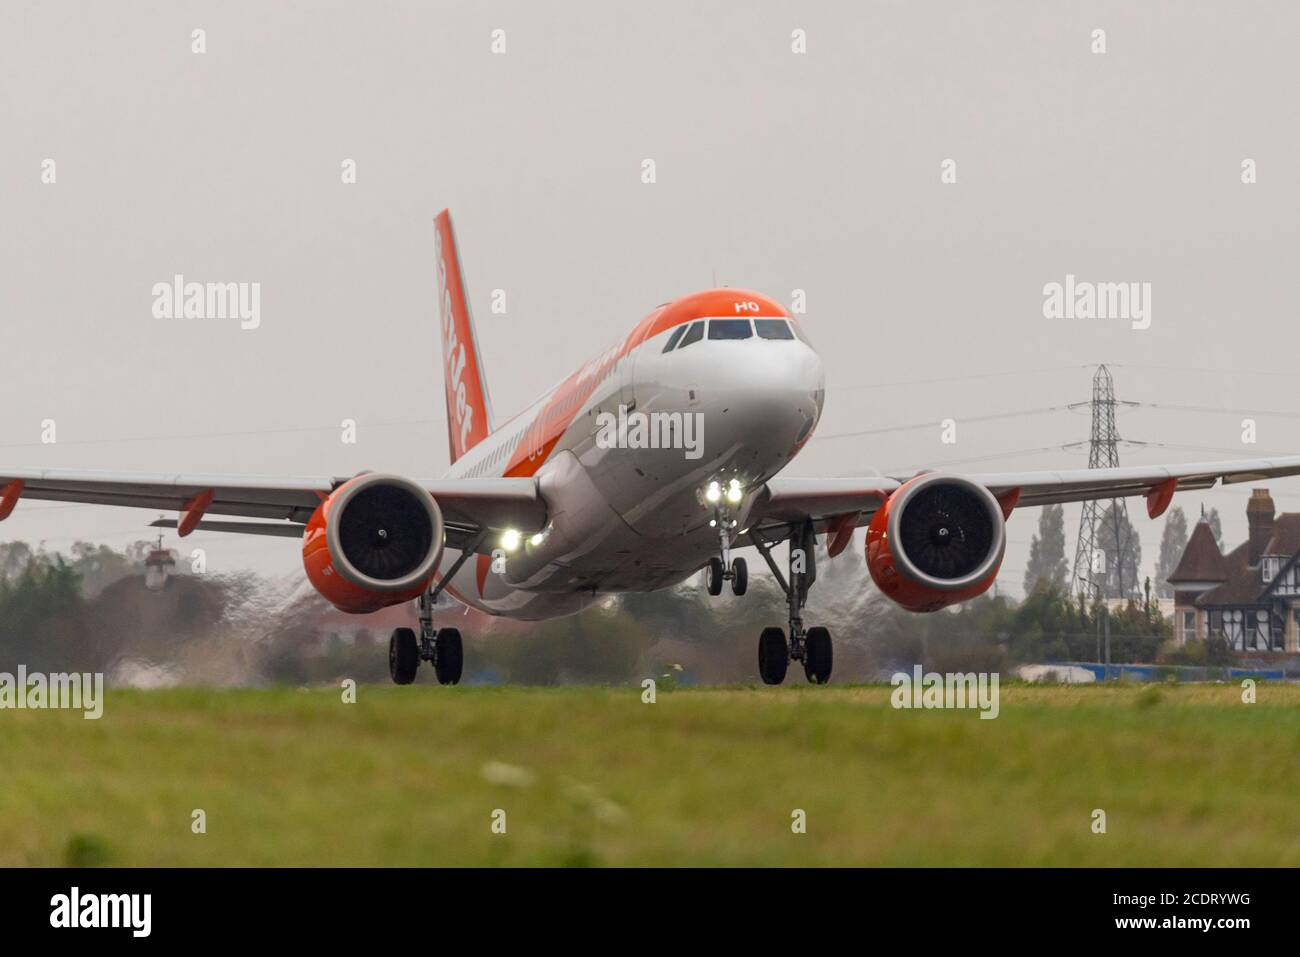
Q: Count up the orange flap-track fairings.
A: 5